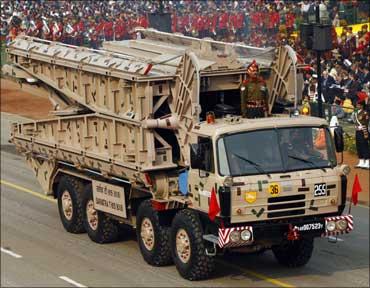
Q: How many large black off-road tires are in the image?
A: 5